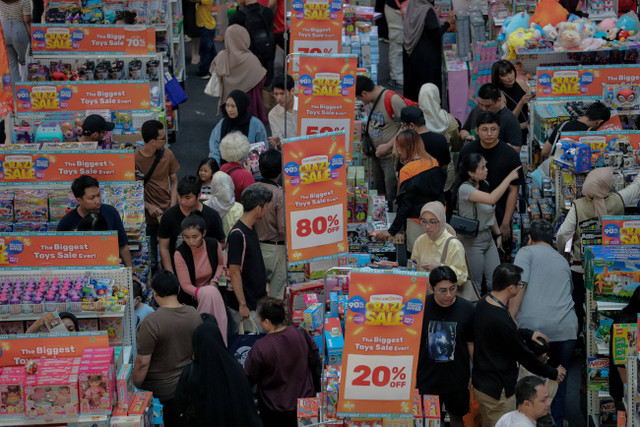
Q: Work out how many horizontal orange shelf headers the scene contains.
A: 8